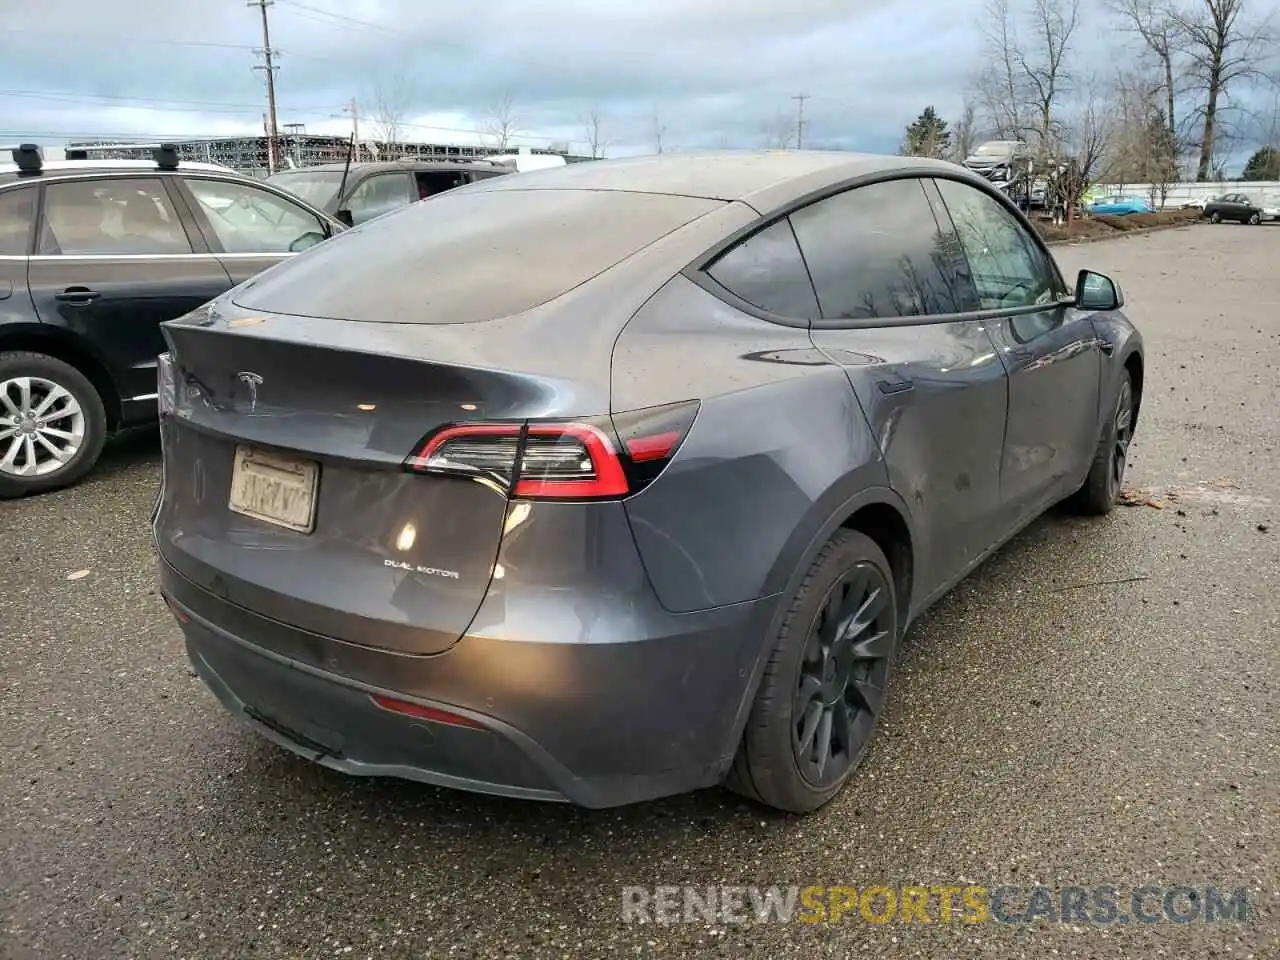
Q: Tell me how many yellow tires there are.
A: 0